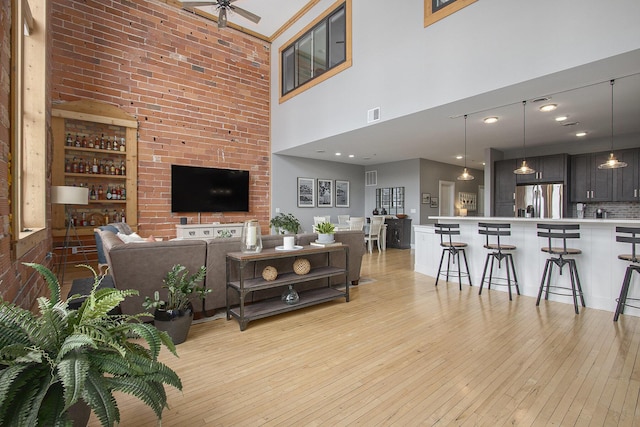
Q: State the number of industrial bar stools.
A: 4